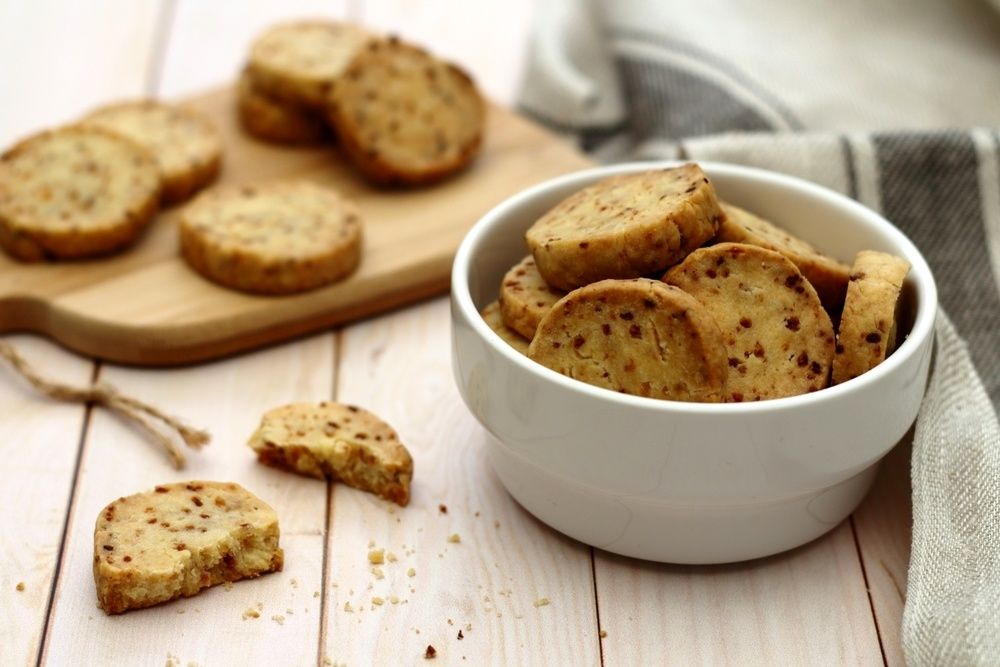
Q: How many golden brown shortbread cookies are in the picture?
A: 15